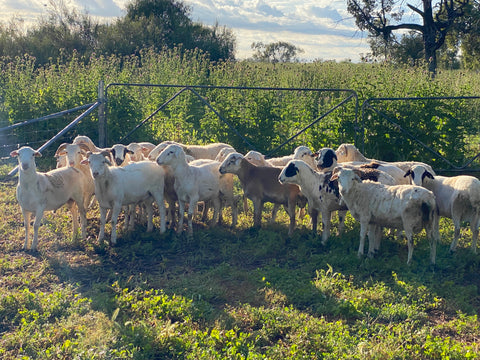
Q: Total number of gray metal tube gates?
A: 2